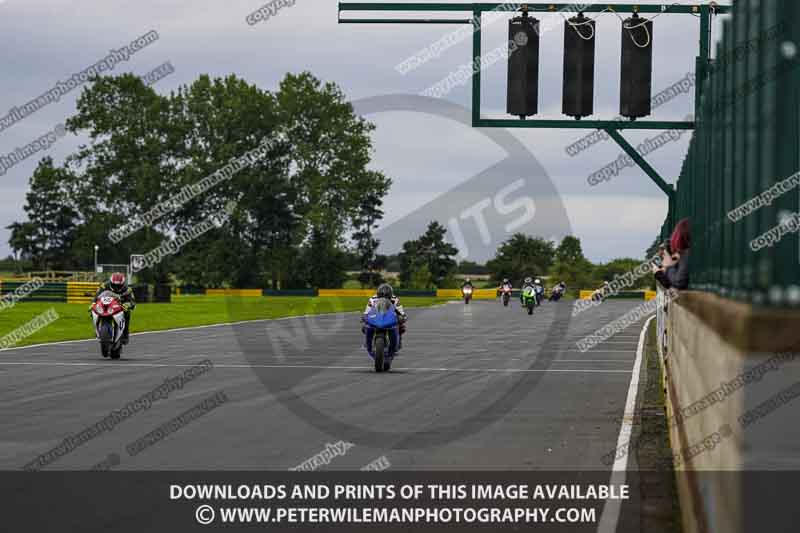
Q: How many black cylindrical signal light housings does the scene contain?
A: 3